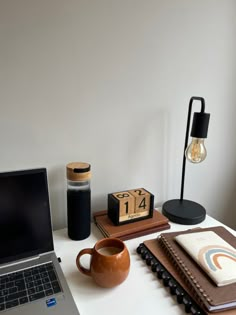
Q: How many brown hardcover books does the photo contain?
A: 2